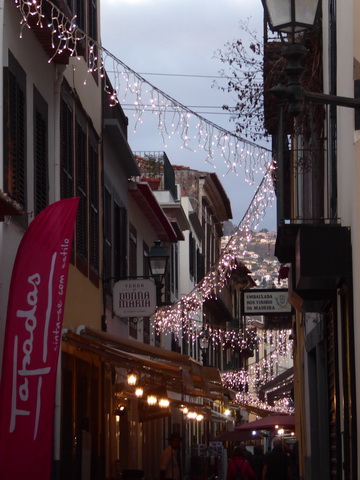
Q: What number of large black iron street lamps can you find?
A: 2